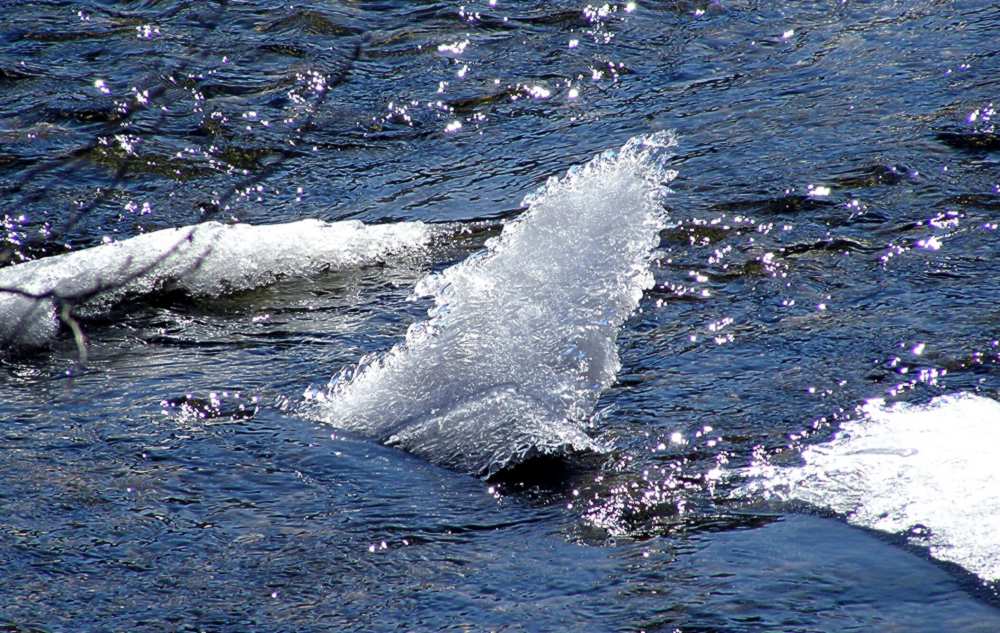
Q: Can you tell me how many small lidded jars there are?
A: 0